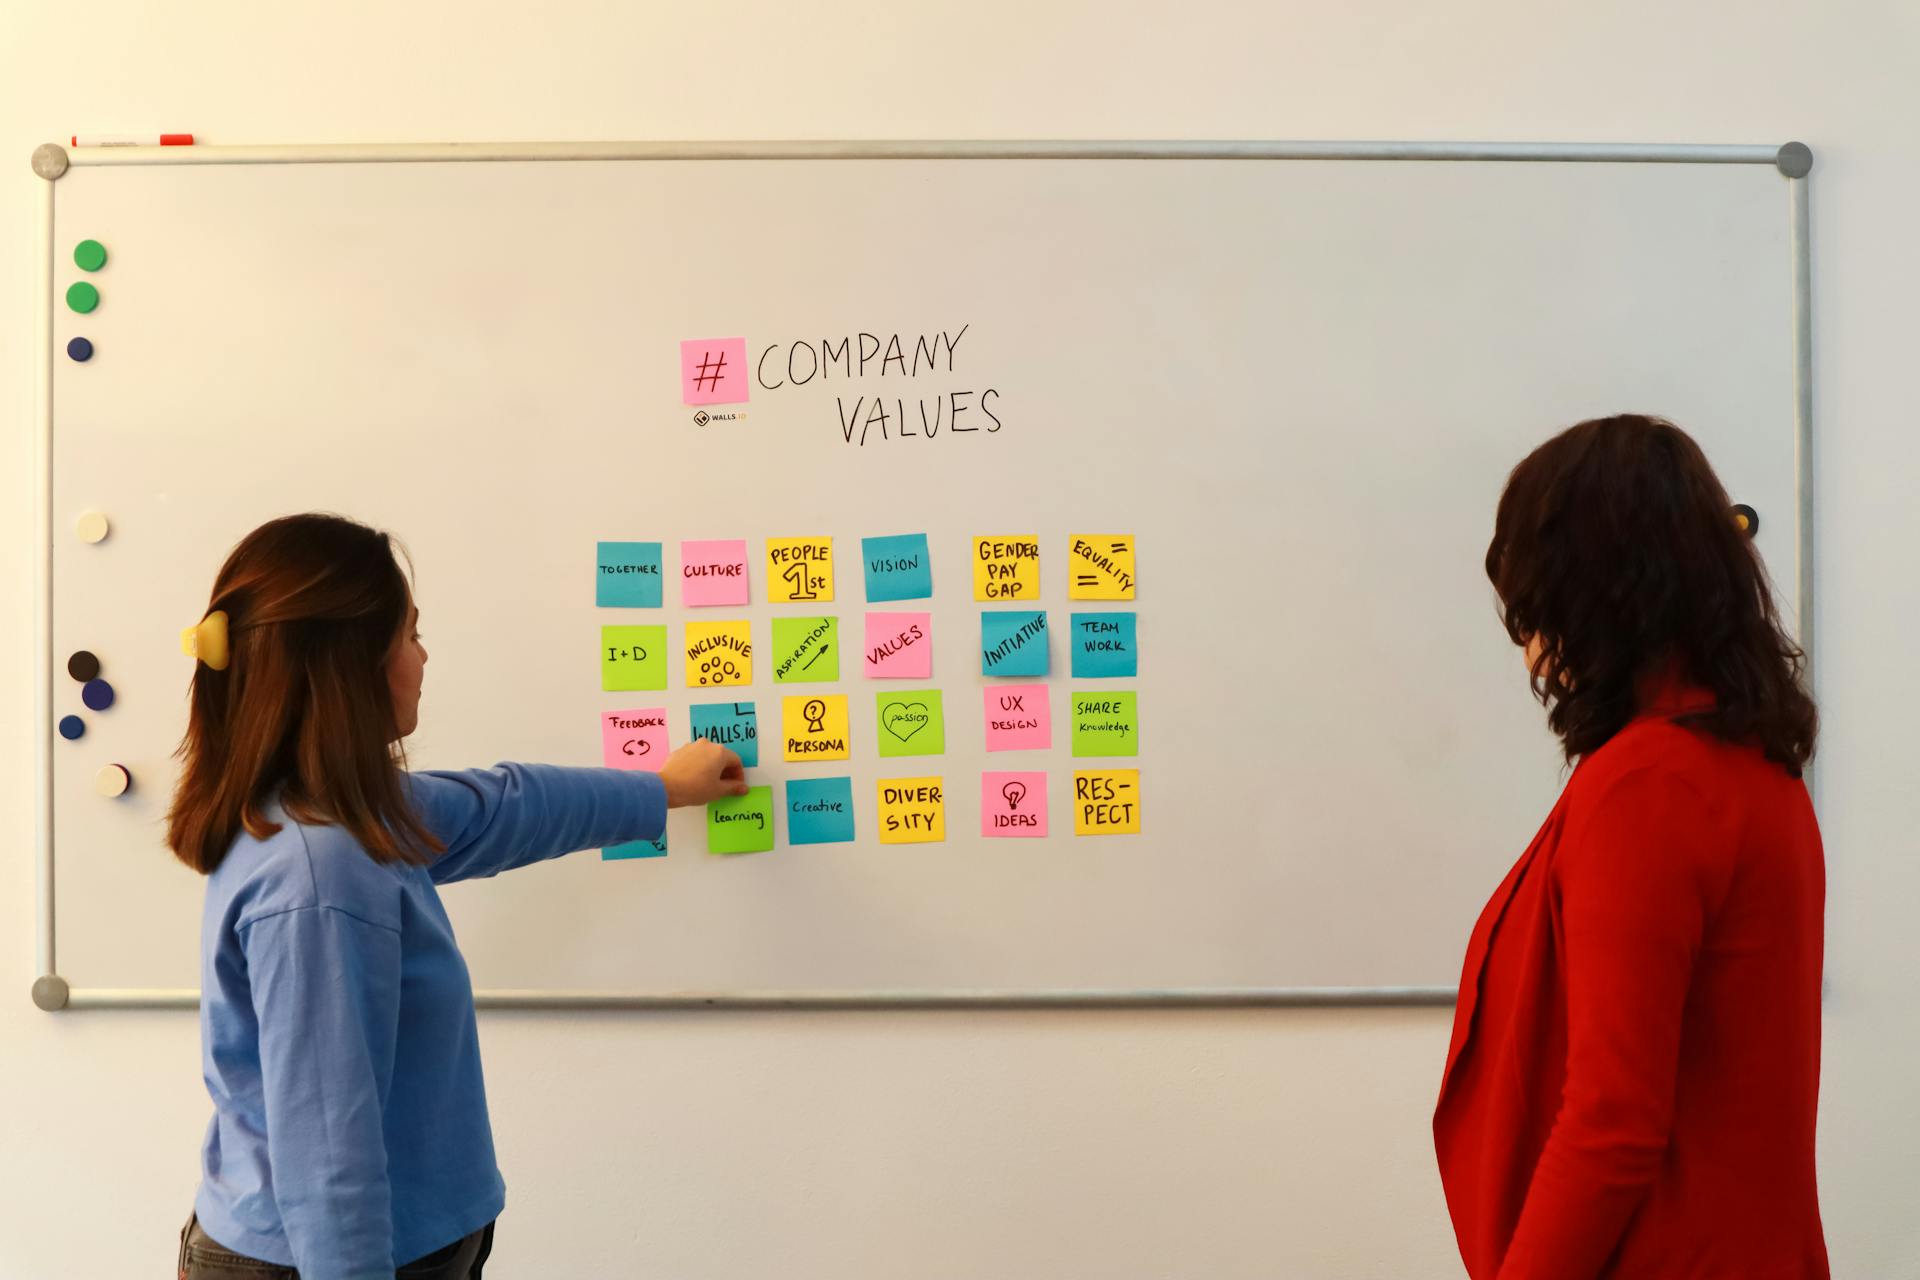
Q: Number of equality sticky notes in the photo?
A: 1